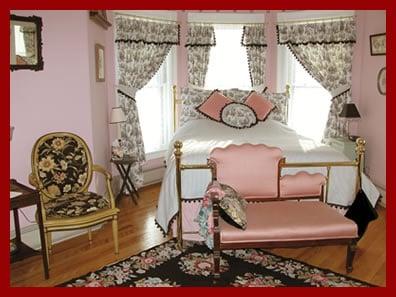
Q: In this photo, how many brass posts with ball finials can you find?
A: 4